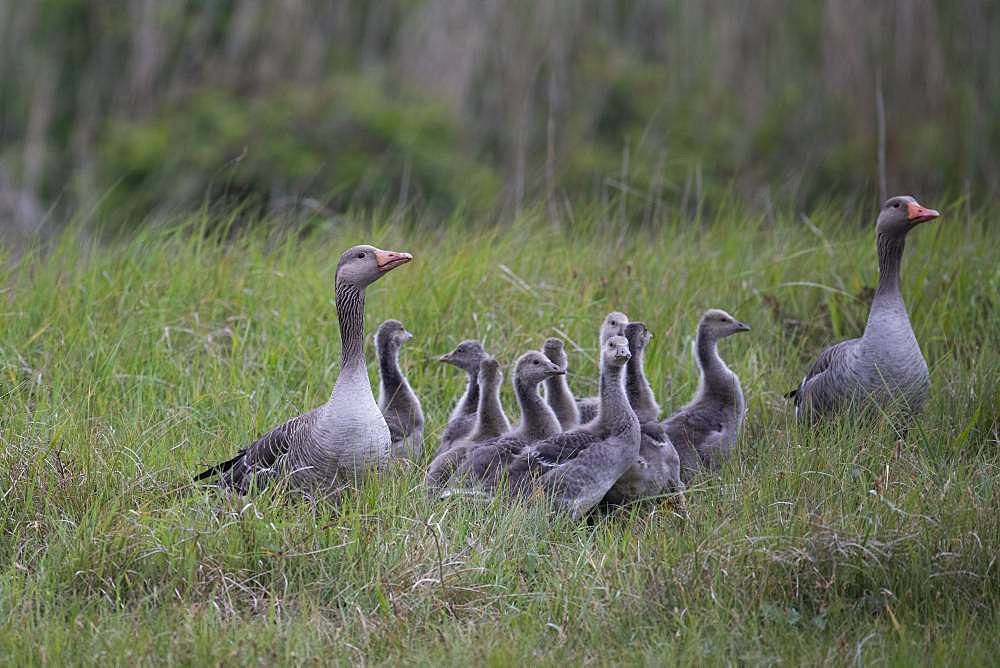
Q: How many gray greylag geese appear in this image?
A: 11